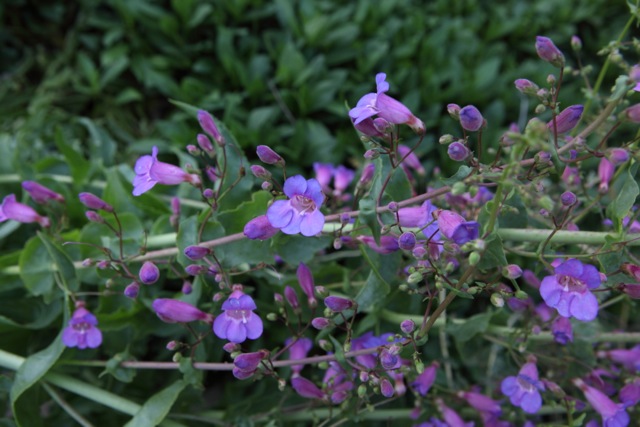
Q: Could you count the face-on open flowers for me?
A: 5